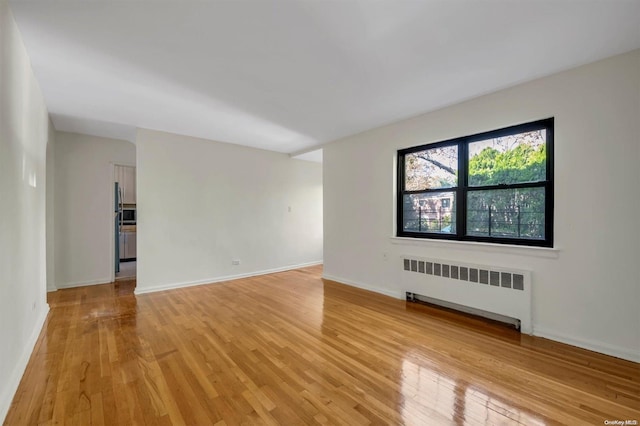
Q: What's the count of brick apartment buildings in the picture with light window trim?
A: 1